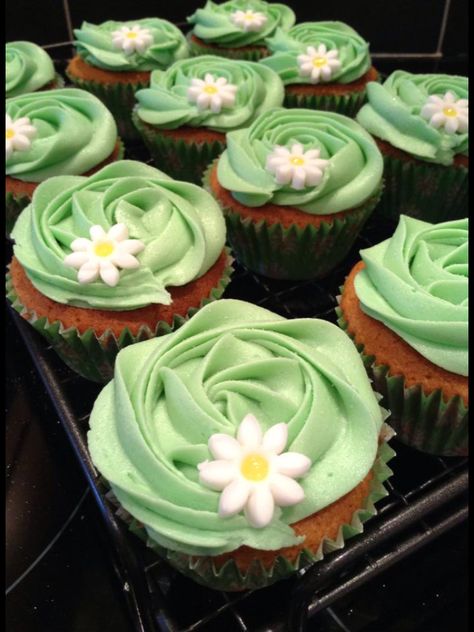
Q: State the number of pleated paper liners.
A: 11